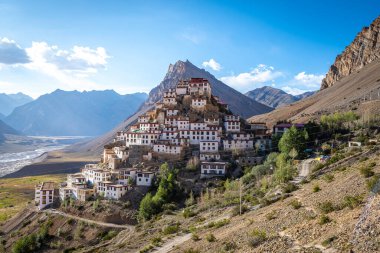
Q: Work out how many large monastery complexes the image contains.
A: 1